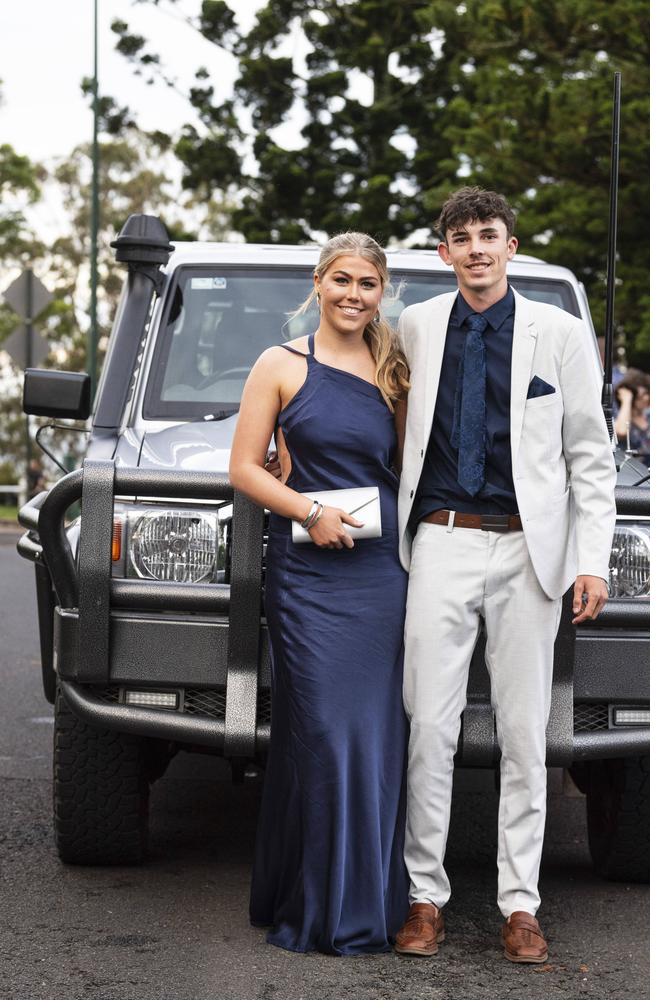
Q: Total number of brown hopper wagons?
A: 0